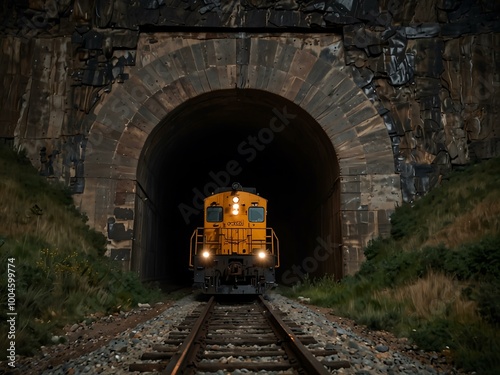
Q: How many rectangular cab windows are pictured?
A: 2